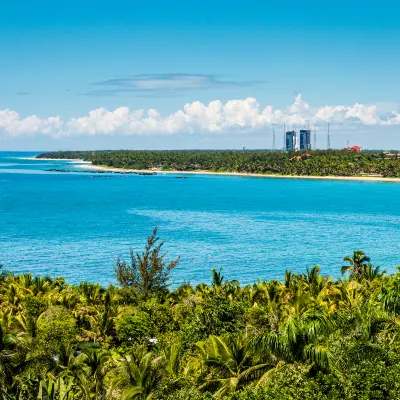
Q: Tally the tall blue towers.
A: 2